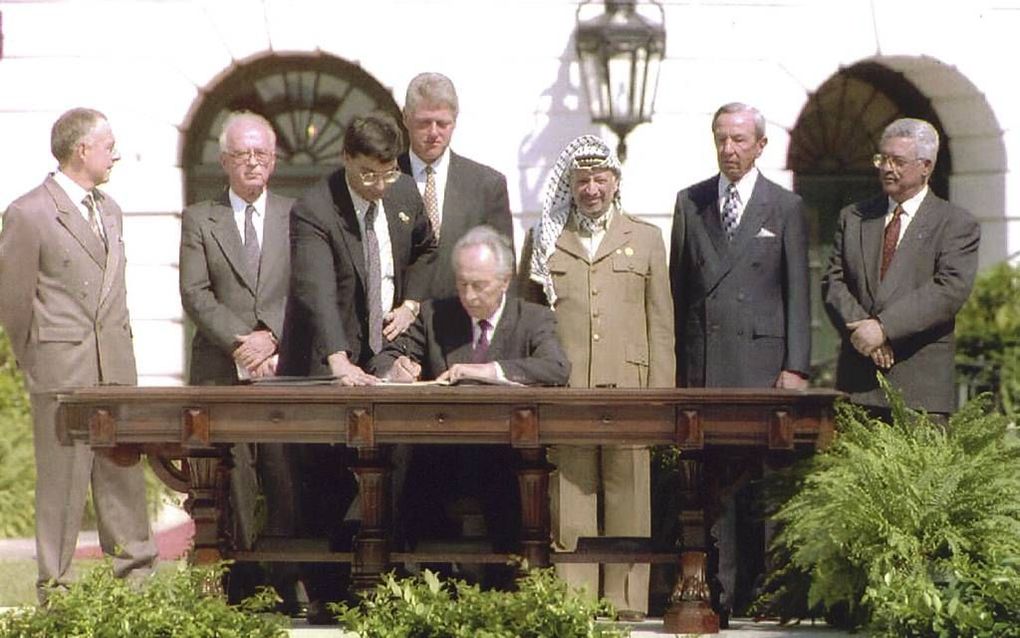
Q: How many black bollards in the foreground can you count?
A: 0